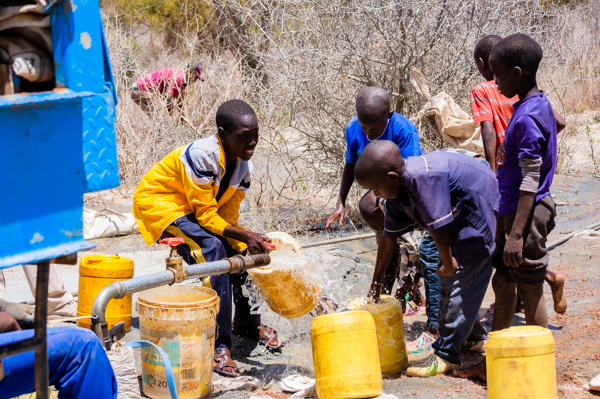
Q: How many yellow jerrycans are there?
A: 5